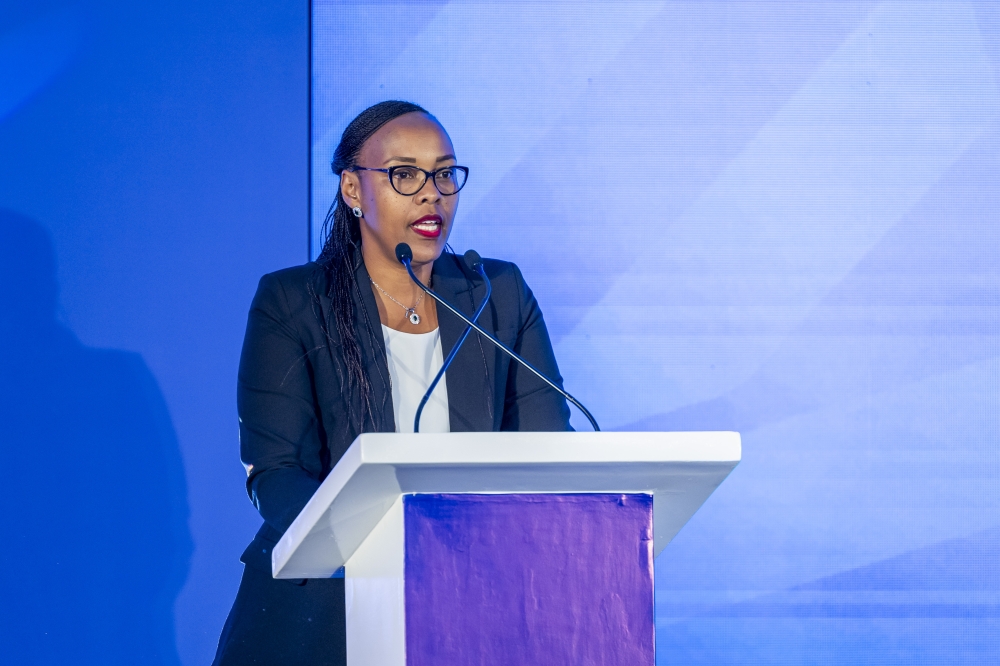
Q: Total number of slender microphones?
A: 2